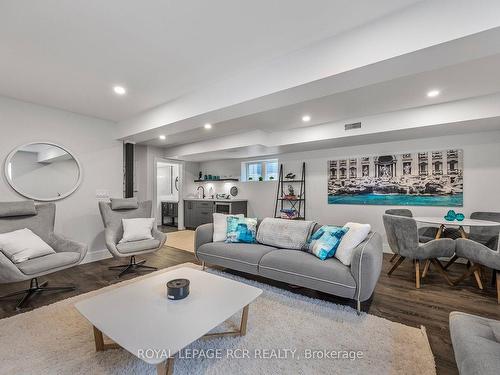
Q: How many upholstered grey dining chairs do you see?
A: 4